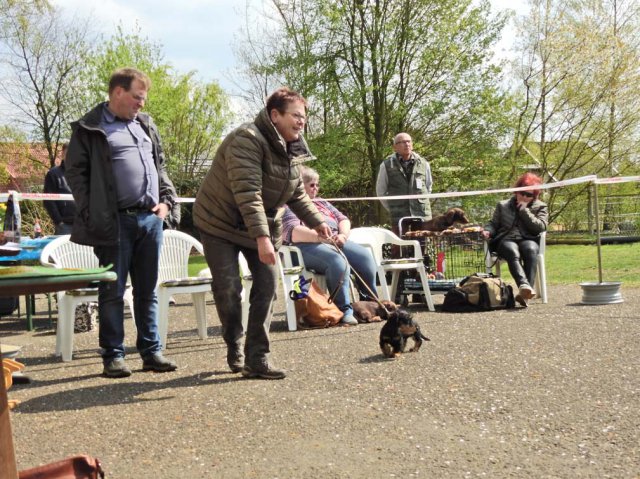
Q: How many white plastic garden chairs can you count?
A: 6